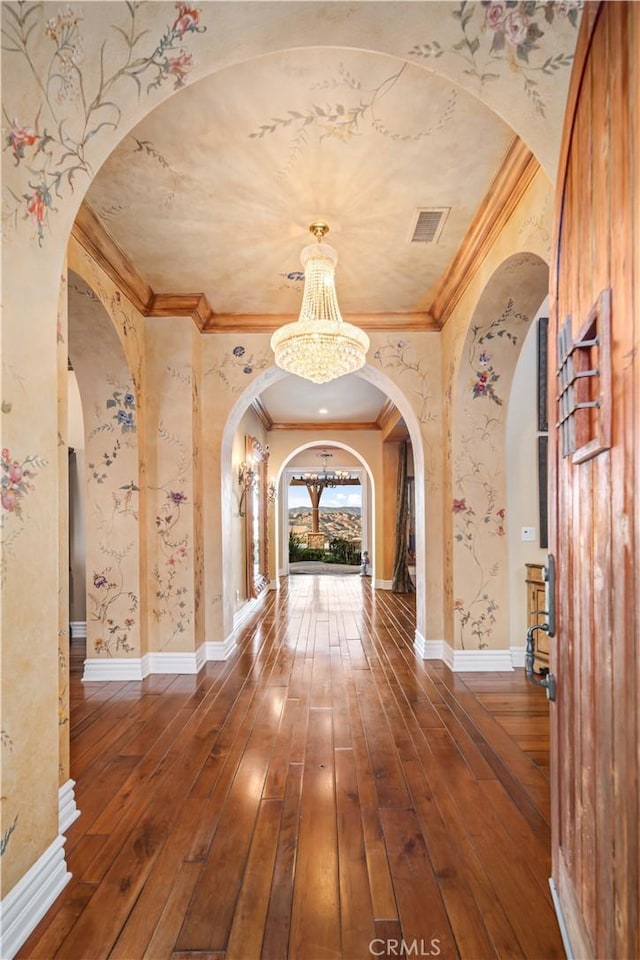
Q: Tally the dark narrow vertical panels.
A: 2